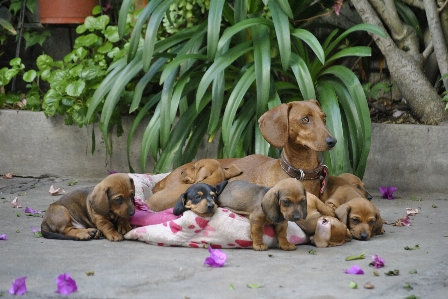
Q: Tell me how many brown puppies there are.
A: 6